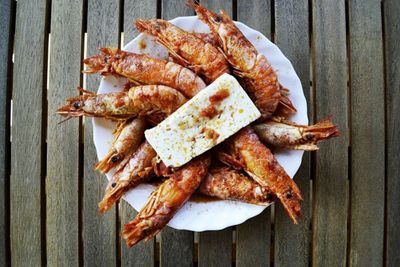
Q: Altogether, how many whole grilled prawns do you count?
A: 10